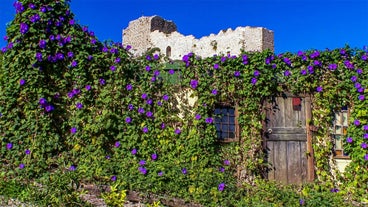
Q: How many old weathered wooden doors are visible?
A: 1